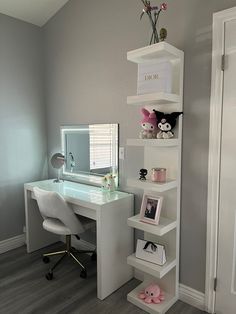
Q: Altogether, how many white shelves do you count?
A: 7